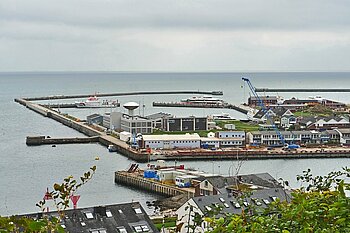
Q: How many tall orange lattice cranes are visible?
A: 0